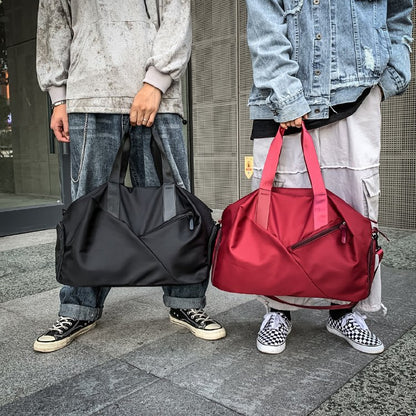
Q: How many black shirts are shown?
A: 1